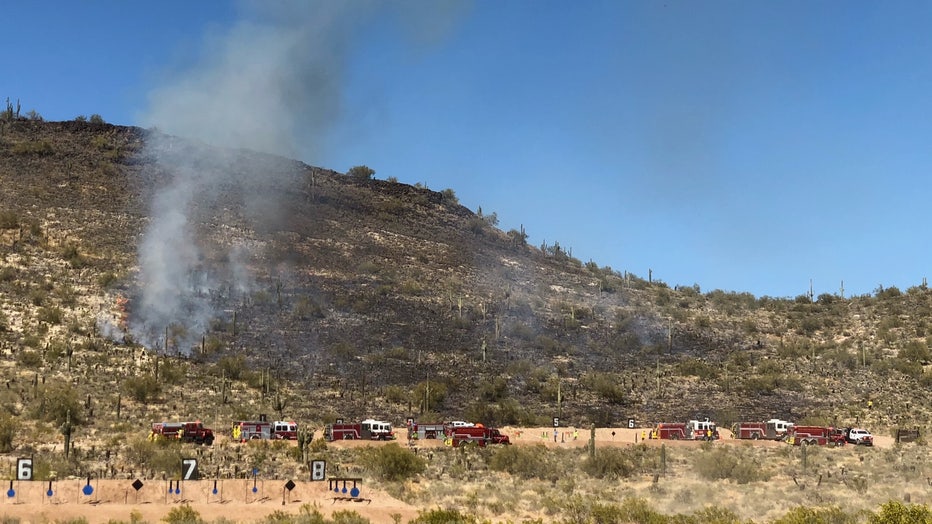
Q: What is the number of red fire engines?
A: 8